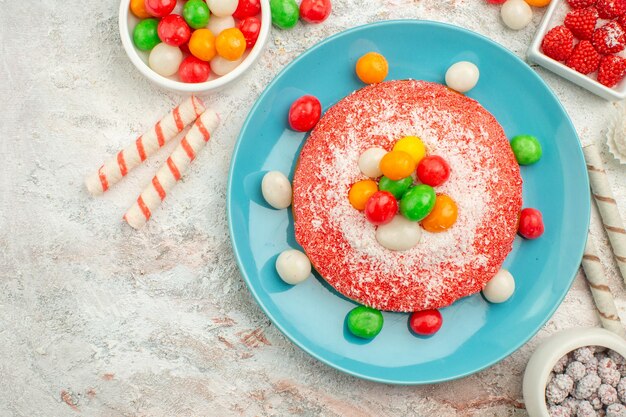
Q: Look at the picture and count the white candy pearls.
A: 11